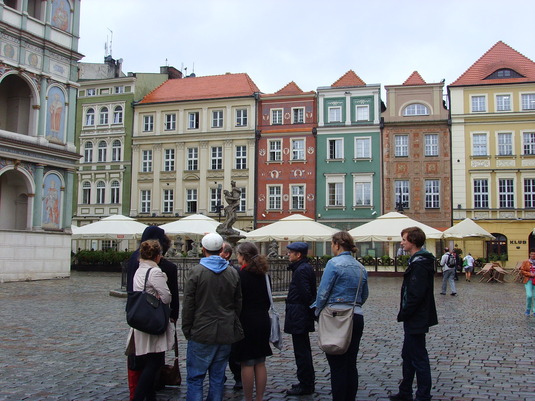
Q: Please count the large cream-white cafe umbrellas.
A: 5